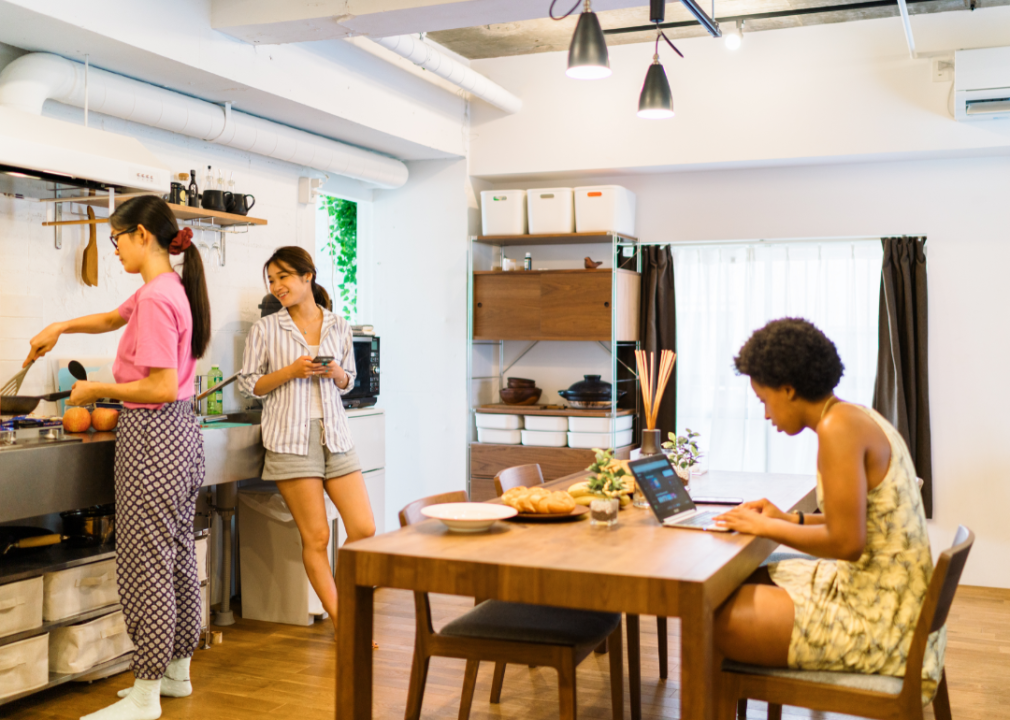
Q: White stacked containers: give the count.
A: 6